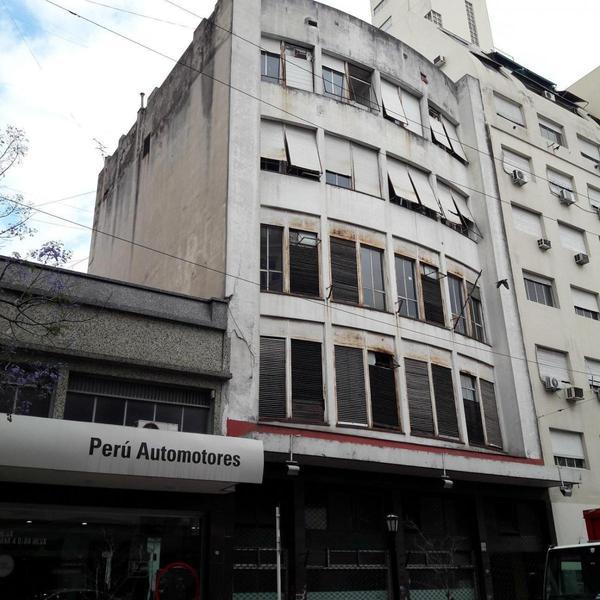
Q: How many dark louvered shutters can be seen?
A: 11